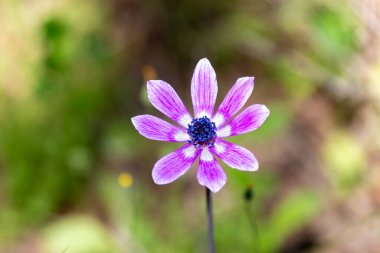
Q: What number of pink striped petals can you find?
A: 8